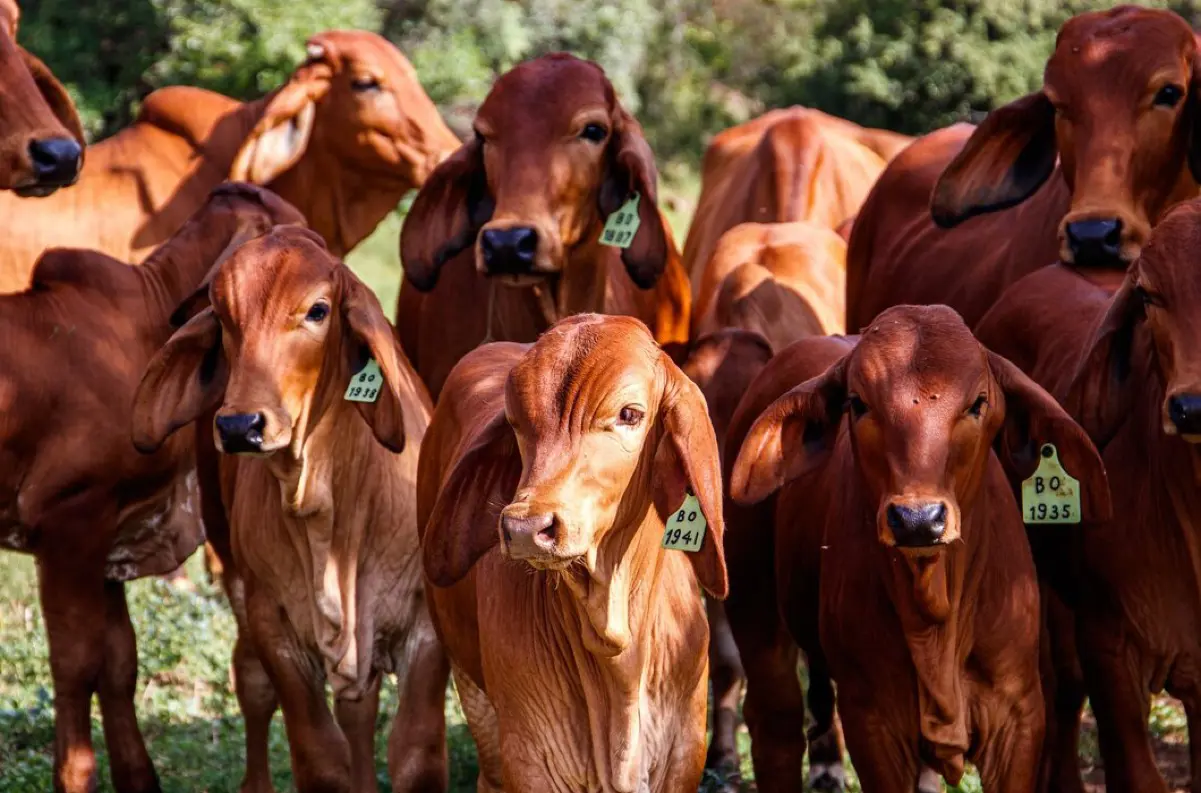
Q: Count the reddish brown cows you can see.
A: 11